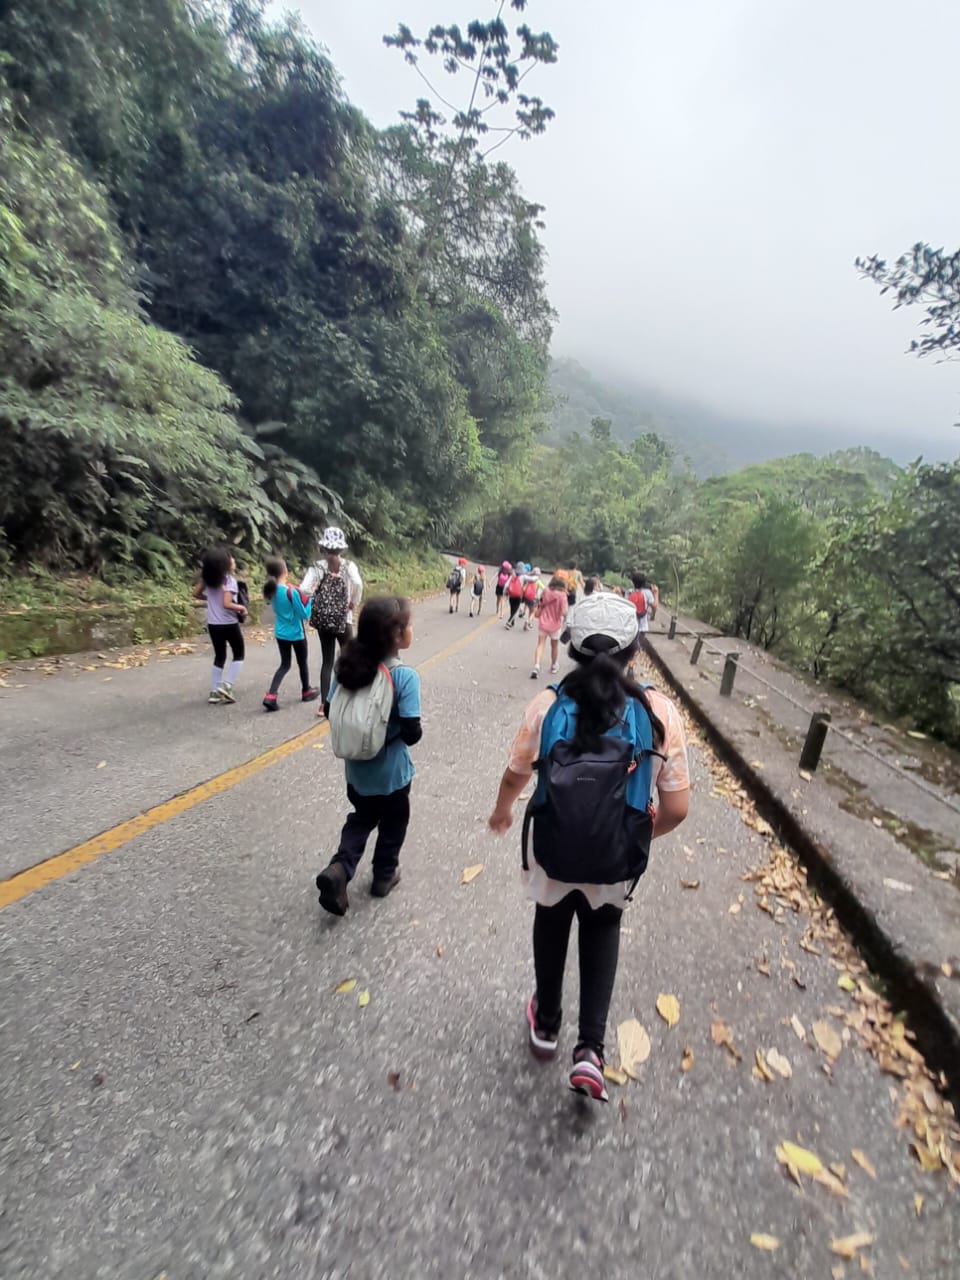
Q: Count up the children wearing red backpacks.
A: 3